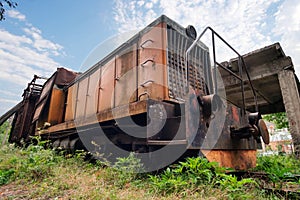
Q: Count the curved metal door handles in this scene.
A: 4